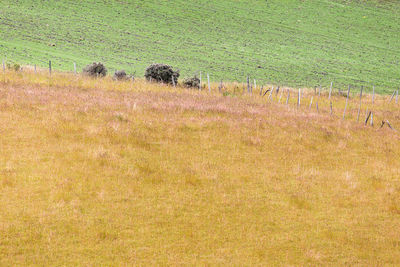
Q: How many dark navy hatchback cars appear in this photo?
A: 0